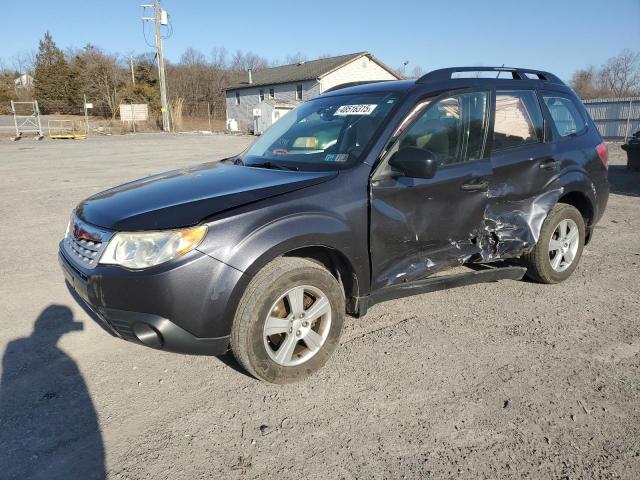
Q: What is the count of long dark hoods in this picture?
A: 1